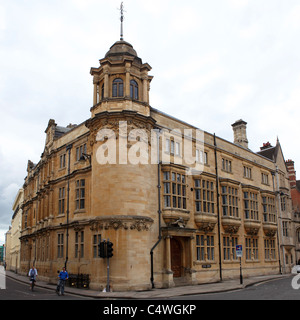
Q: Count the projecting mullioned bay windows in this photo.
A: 5